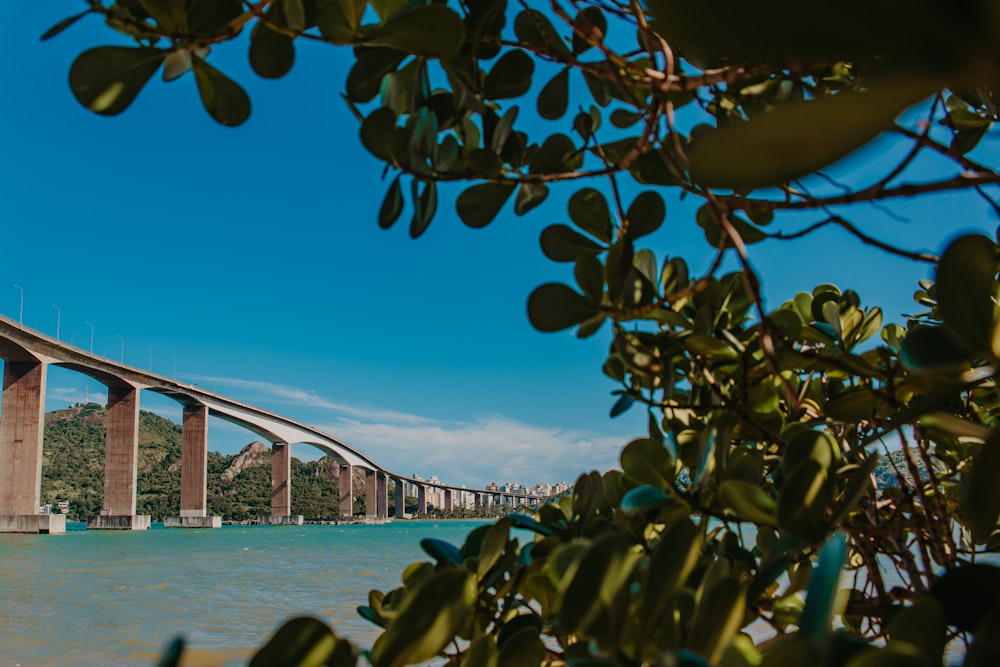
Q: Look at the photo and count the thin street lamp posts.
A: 6